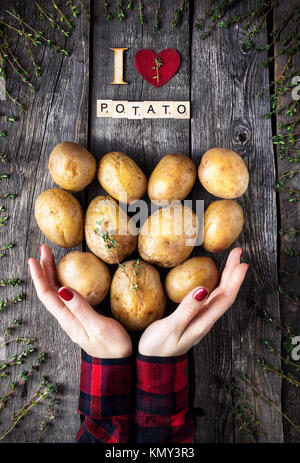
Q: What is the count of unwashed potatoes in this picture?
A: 11